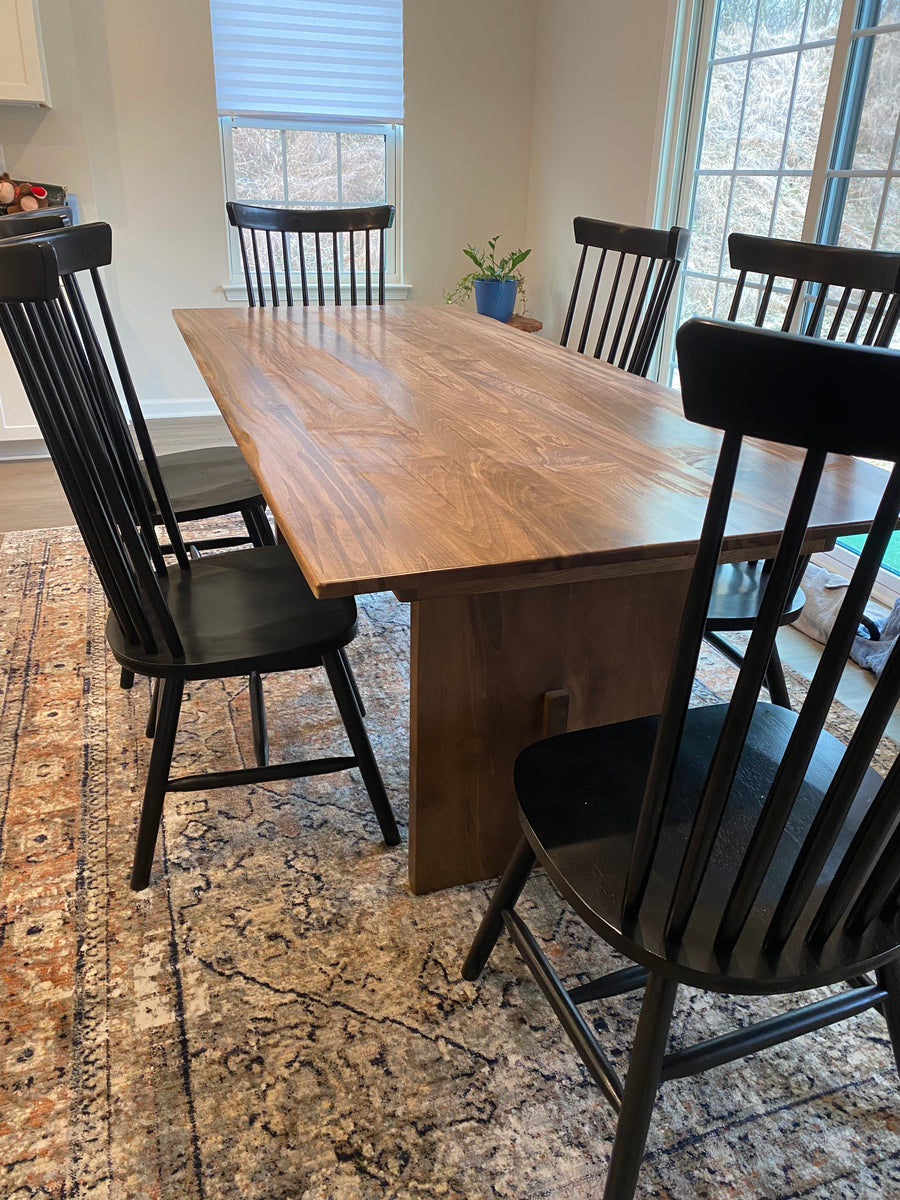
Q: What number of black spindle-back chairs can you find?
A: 6